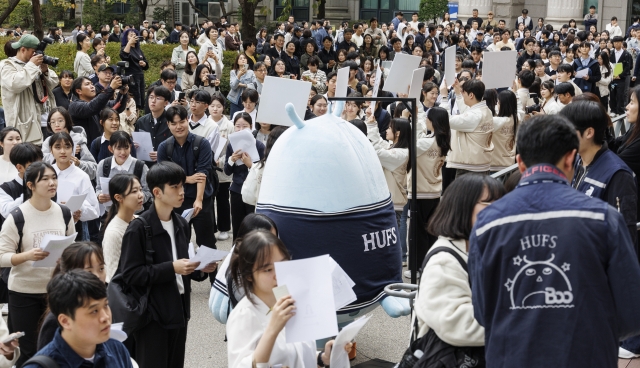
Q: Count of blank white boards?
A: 6